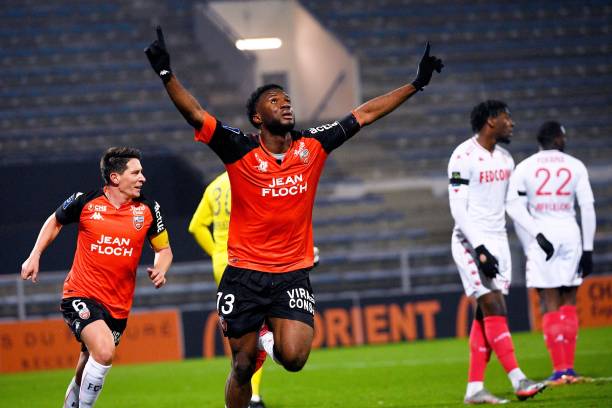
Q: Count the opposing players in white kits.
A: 2